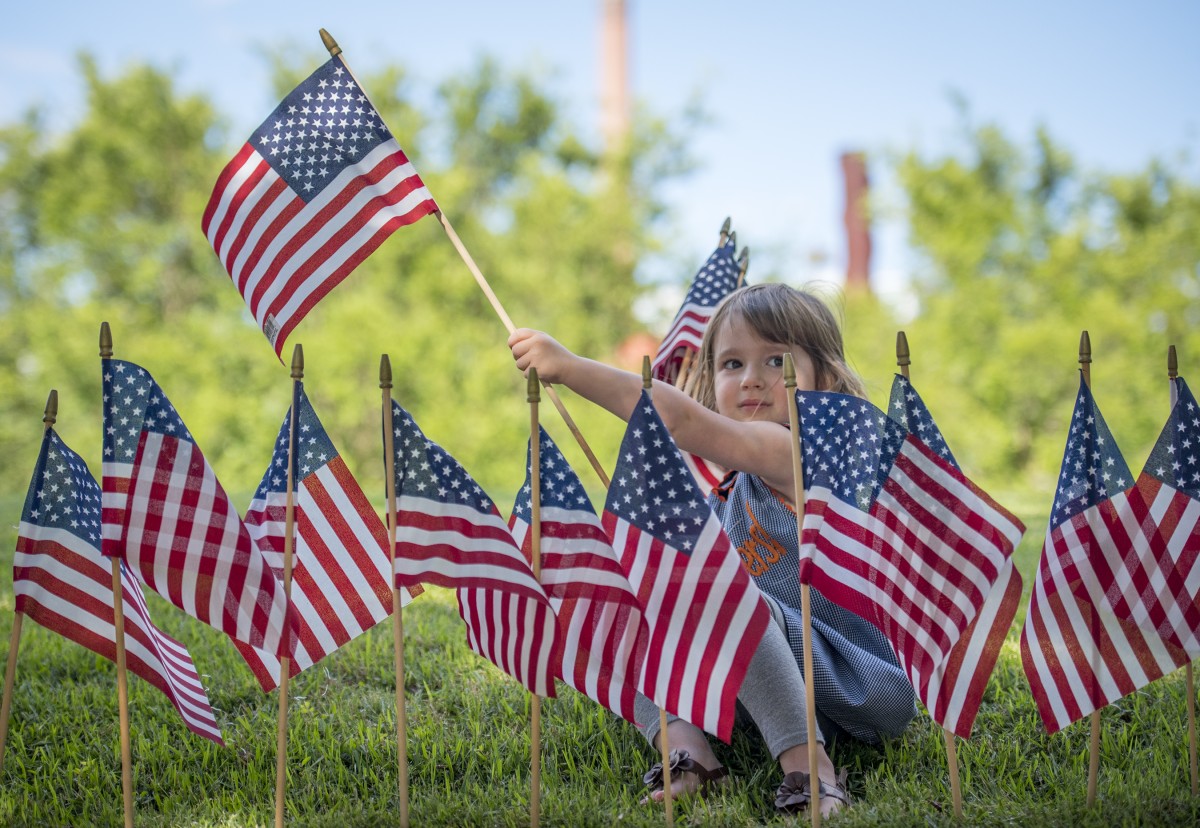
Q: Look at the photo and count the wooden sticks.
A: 14